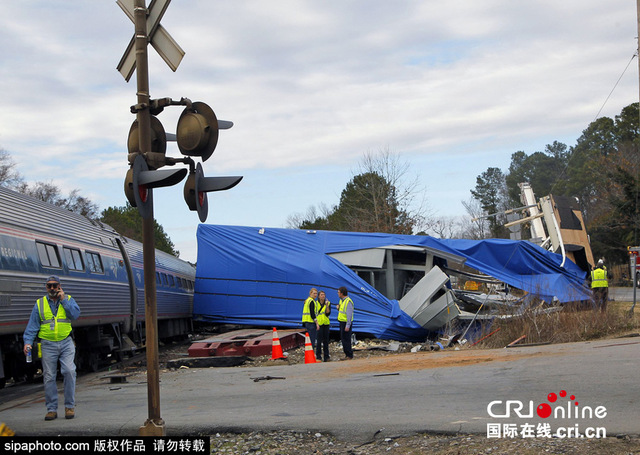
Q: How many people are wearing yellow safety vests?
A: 5